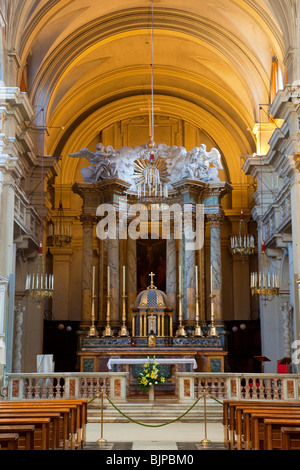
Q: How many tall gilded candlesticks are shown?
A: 6